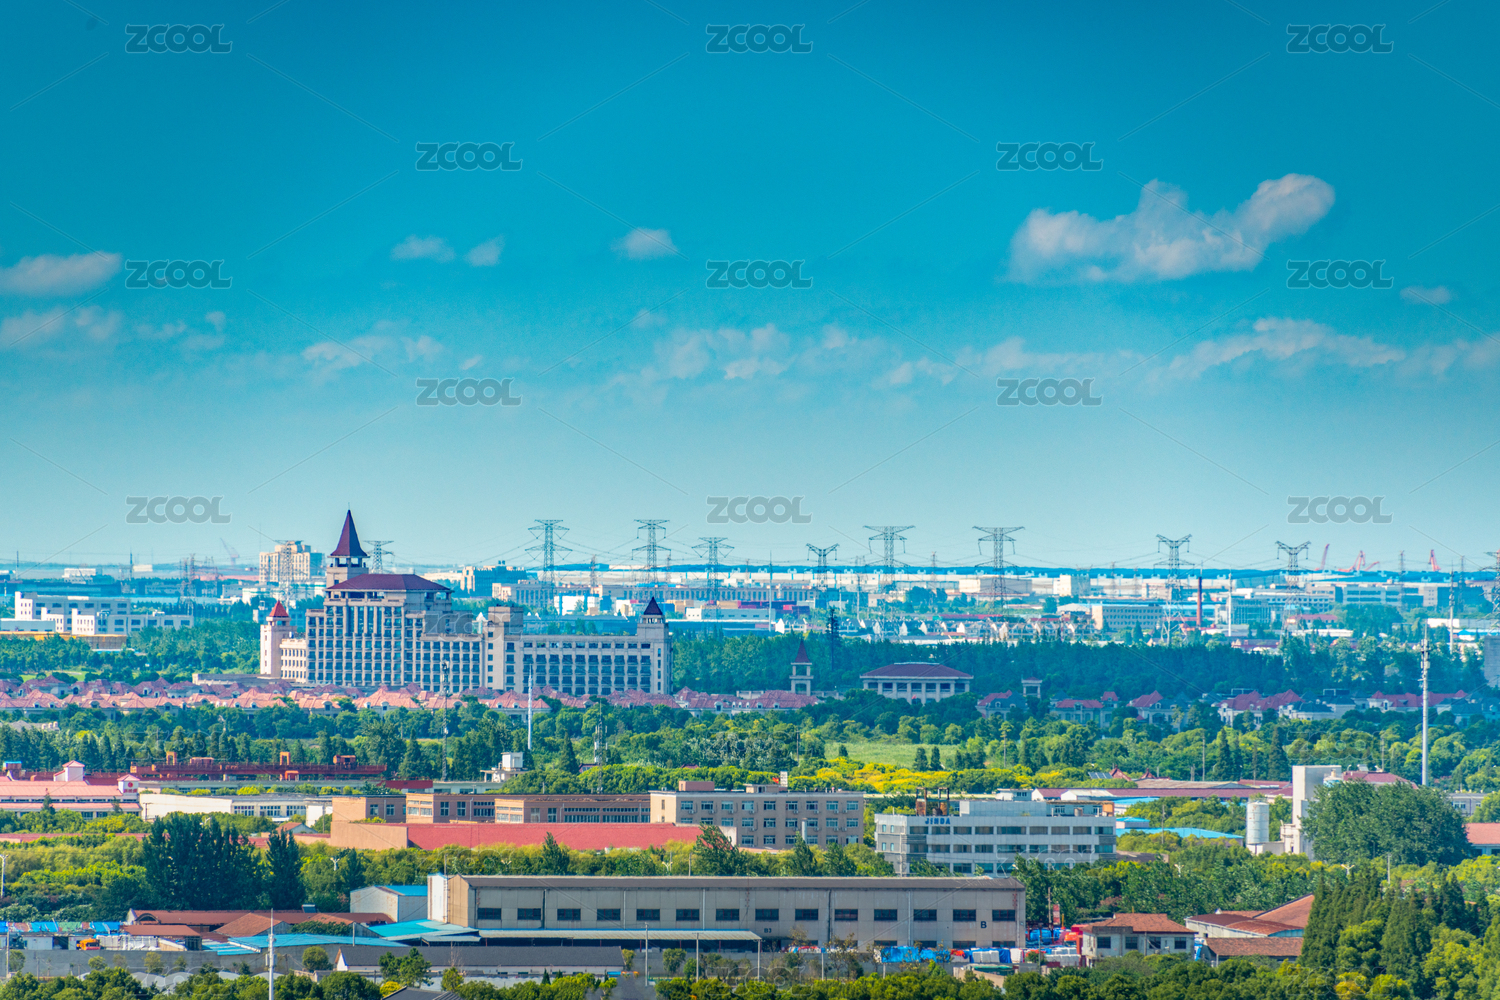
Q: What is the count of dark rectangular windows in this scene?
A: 14